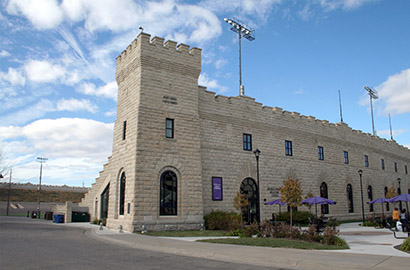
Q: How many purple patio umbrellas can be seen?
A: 4